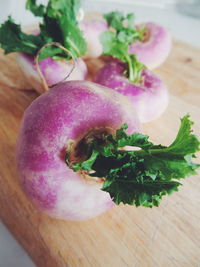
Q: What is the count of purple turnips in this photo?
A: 5